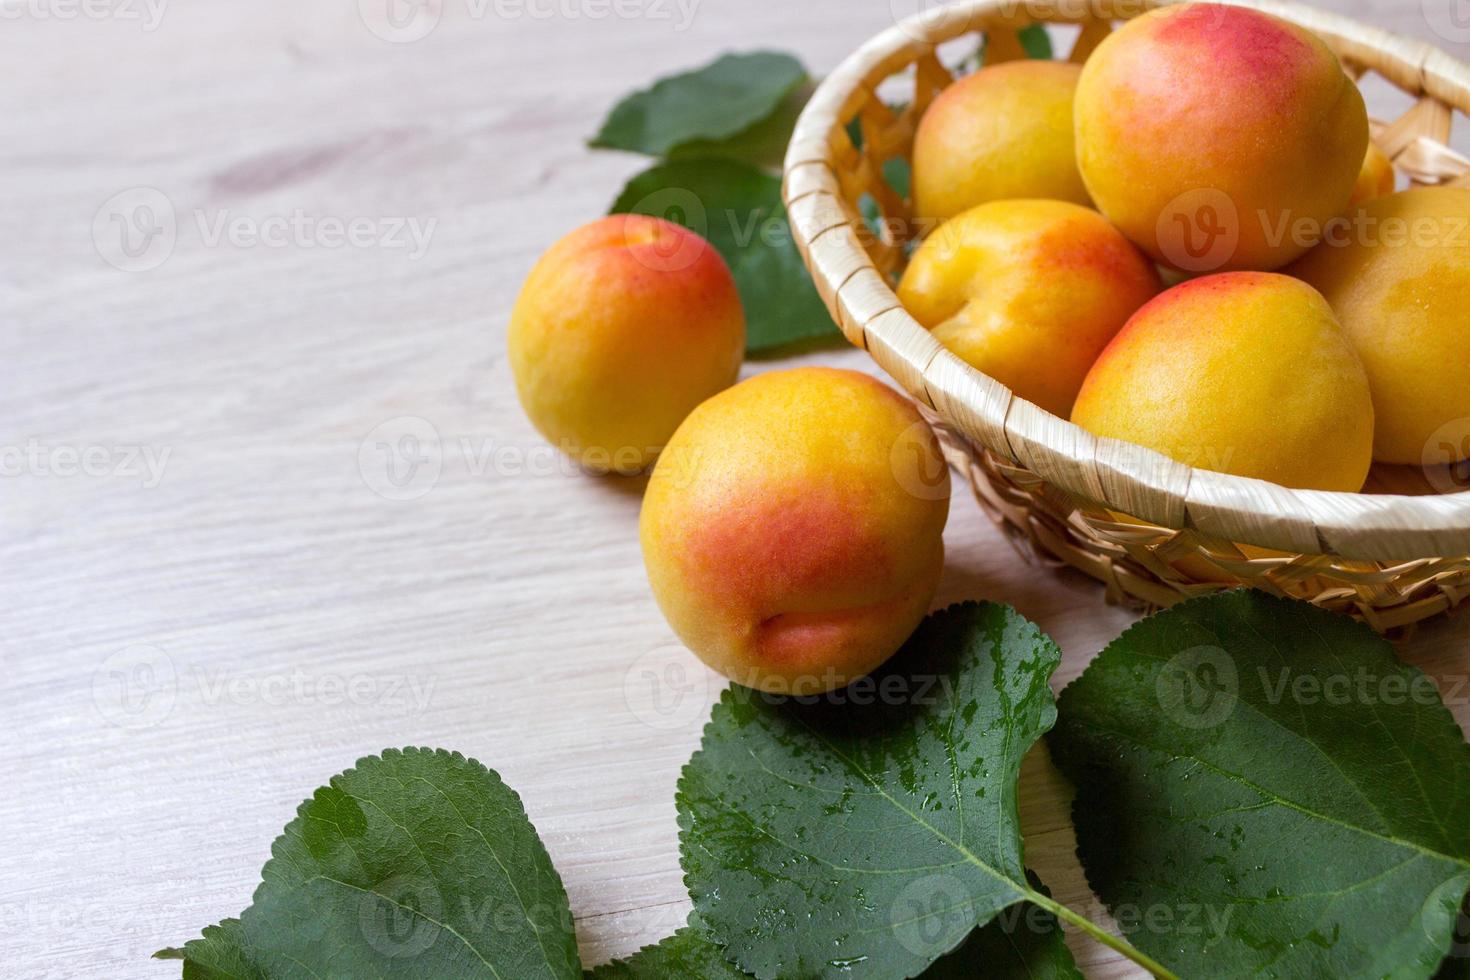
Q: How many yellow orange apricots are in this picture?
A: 8